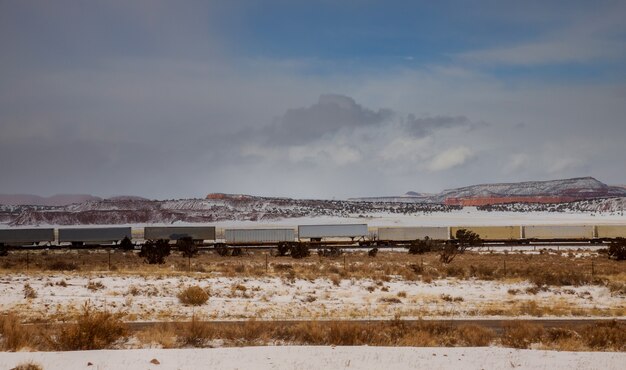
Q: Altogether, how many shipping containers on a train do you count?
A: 9